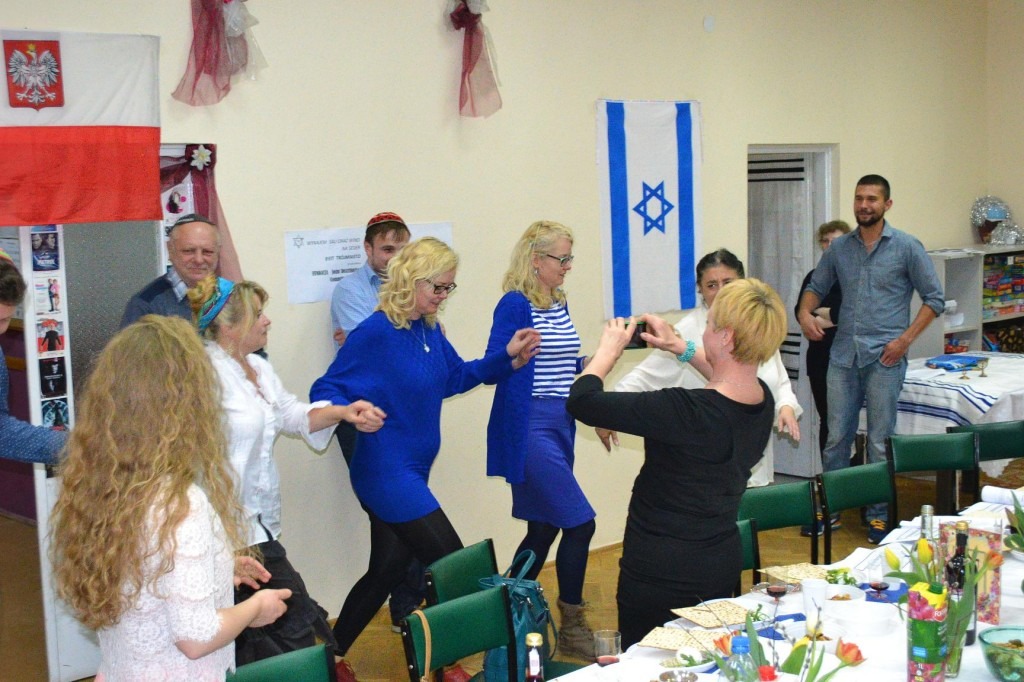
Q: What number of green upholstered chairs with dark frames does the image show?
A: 8